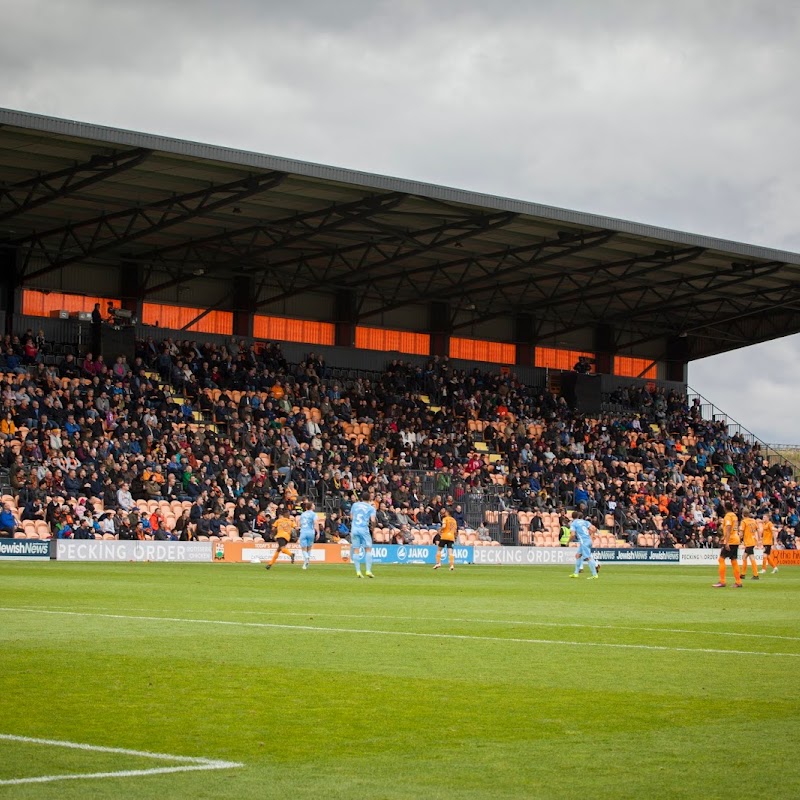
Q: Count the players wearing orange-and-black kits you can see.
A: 5